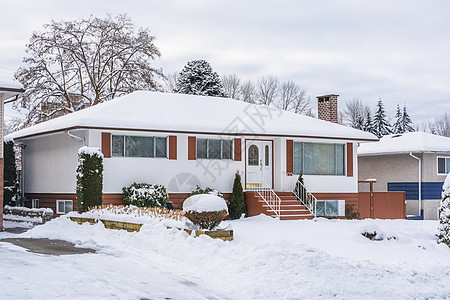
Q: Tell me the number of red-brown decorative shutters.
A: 6